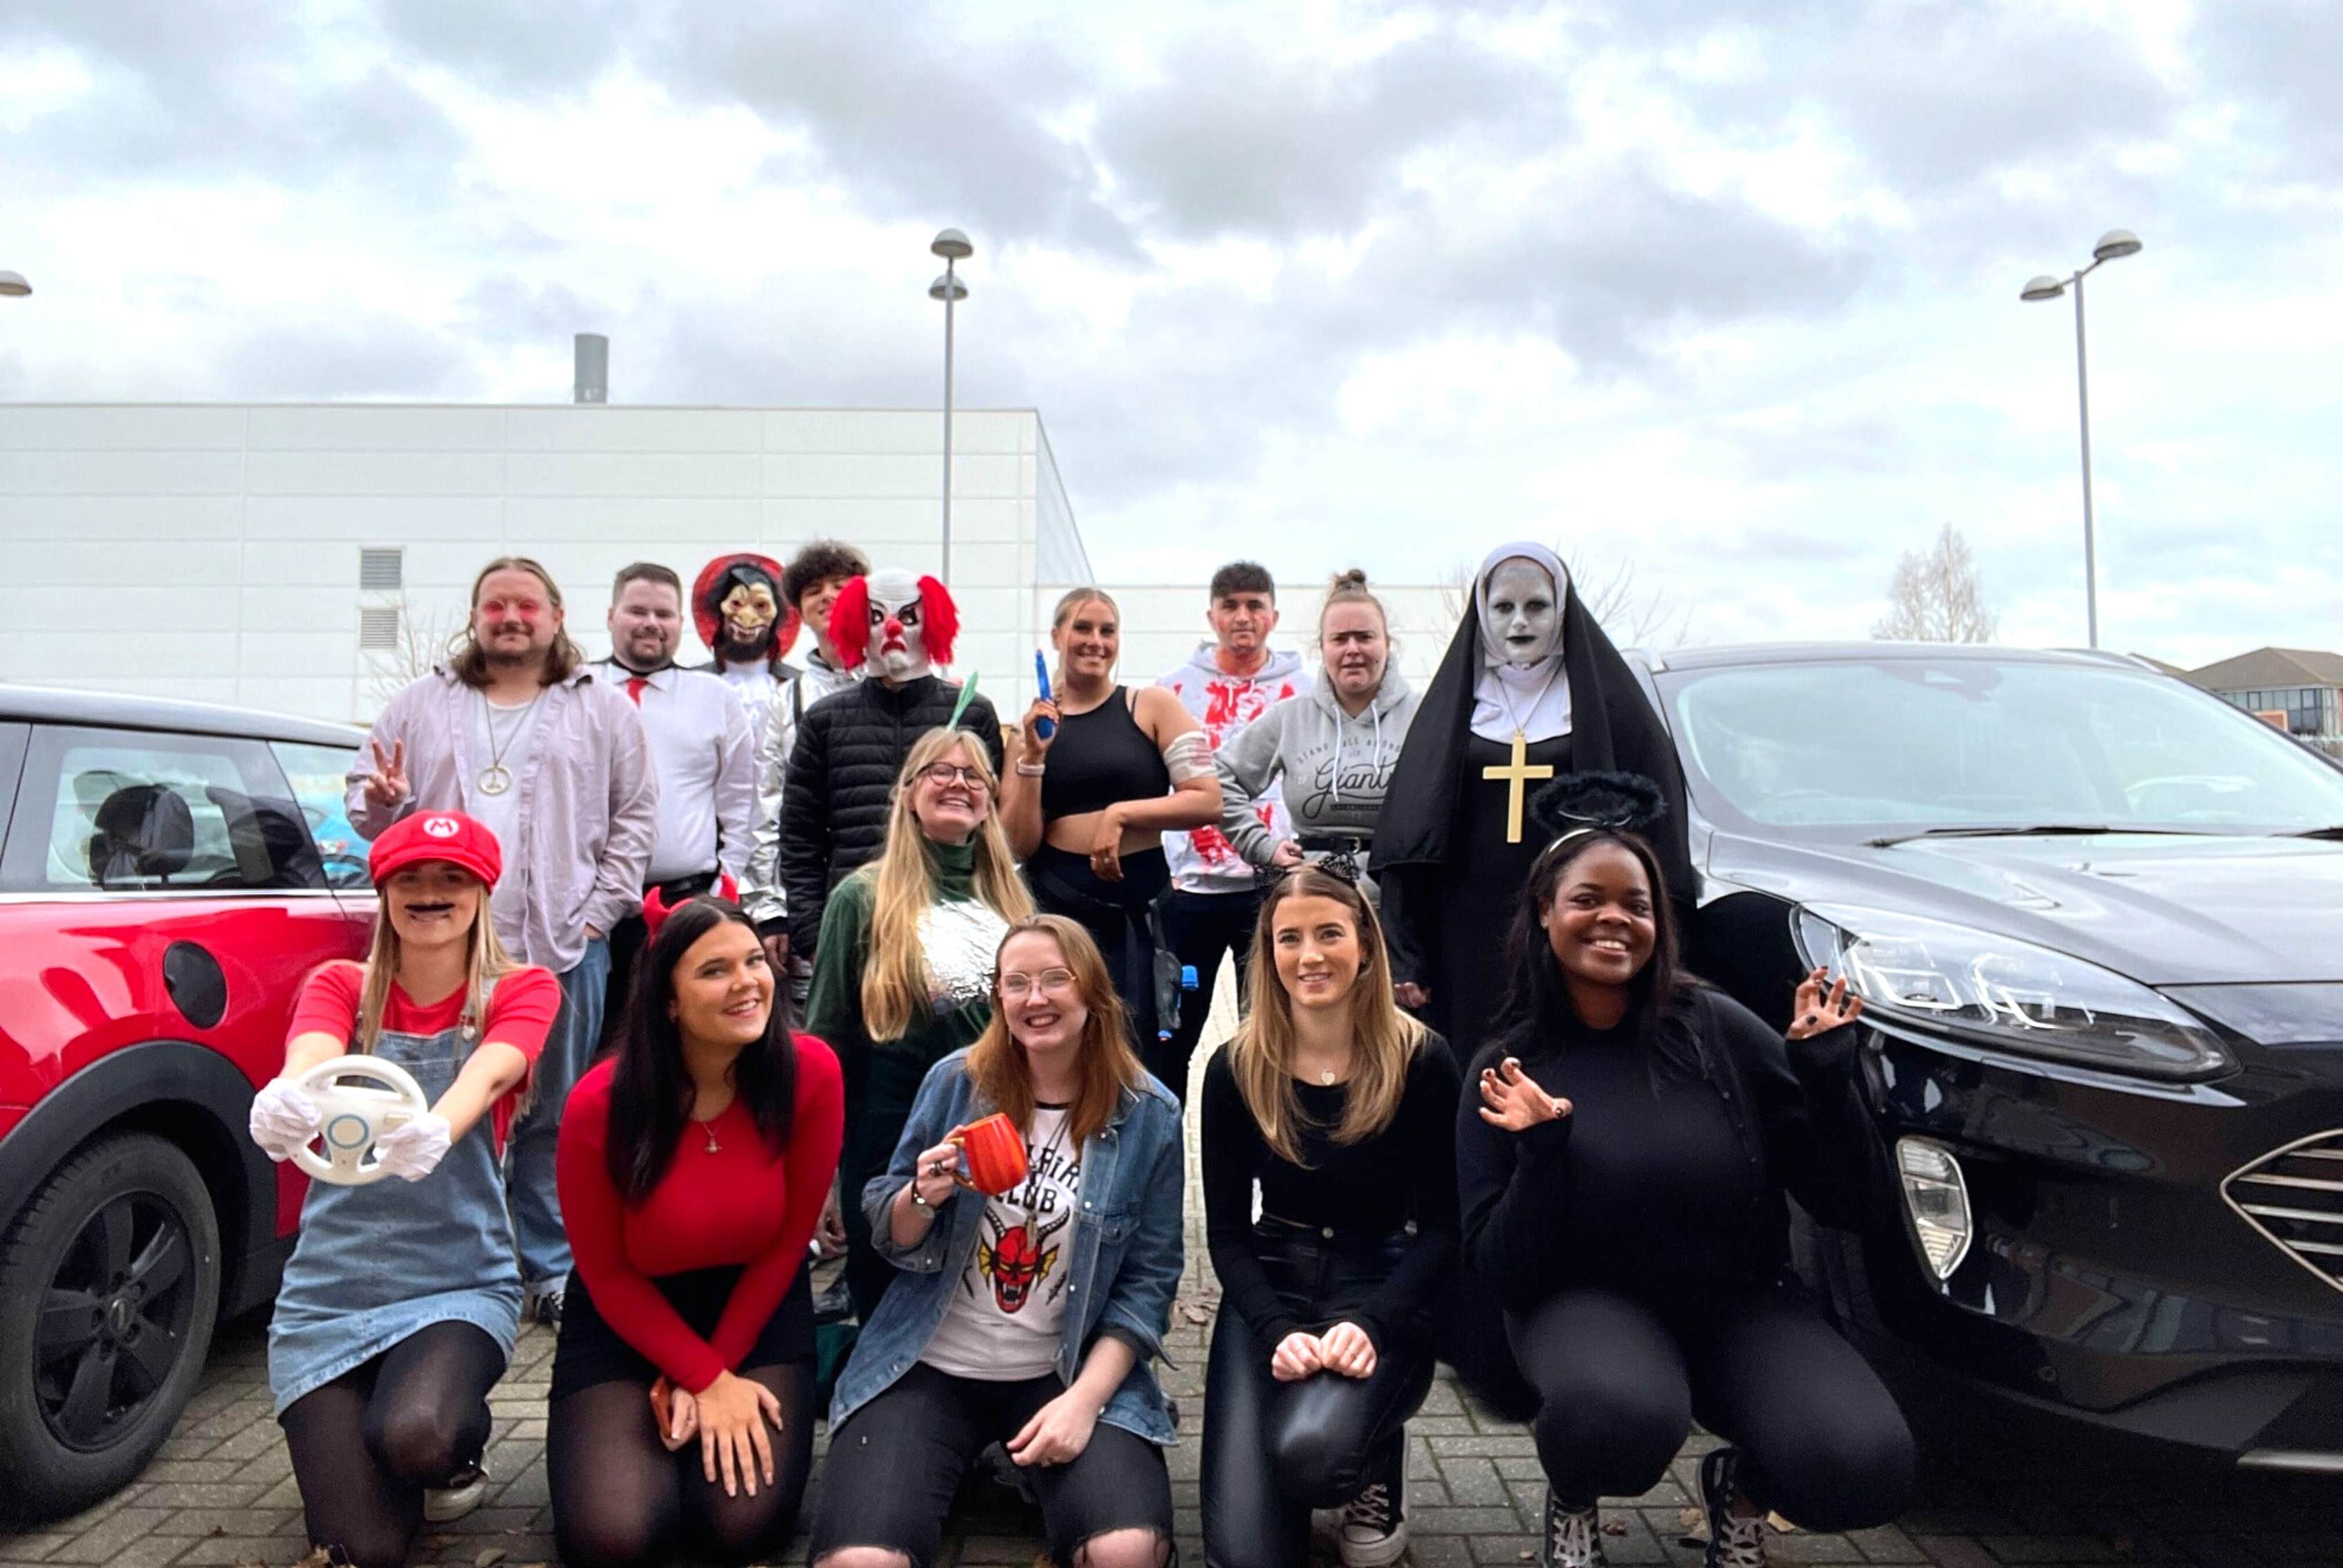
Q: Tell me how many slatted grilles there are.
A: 3